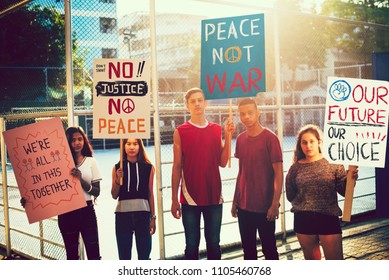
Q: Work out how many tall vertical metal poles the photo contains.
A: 3